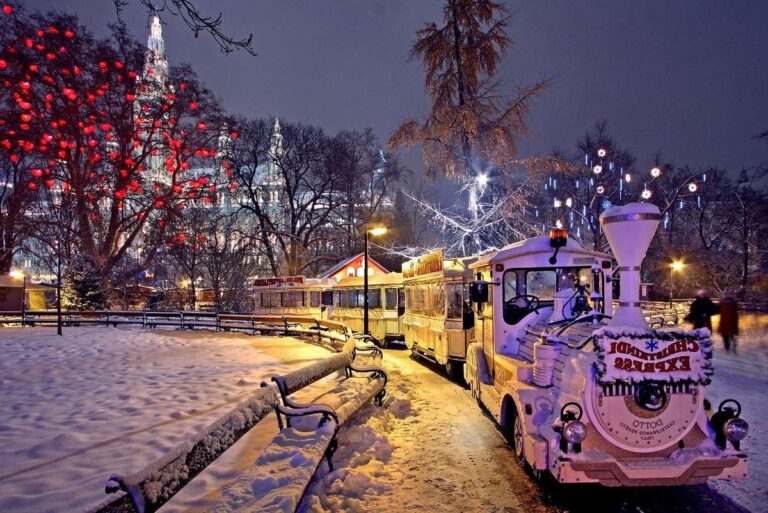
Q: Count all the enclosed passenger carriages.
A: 3